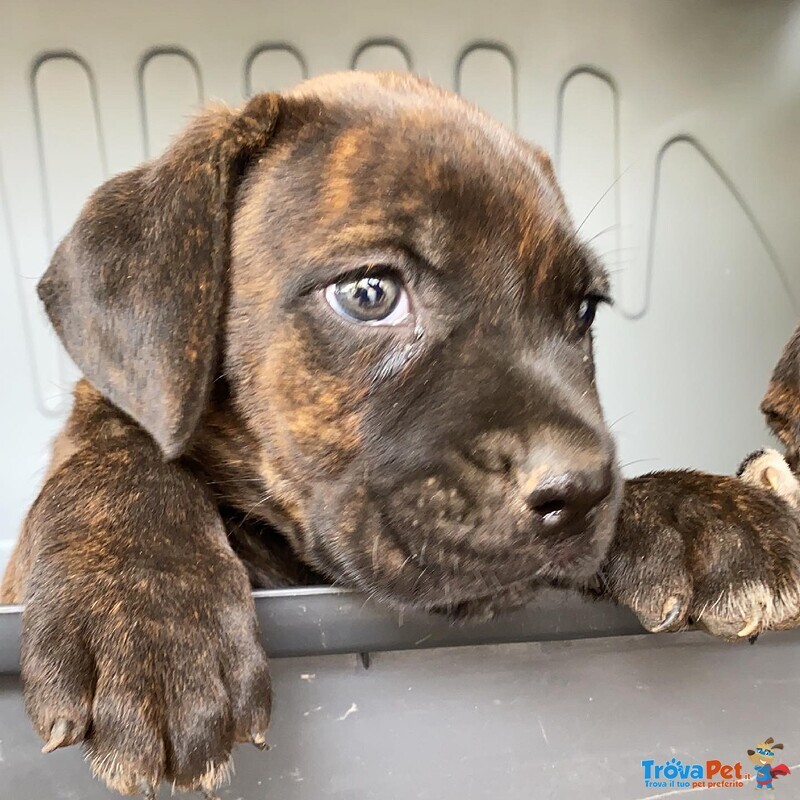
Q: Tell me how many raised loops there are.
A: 7